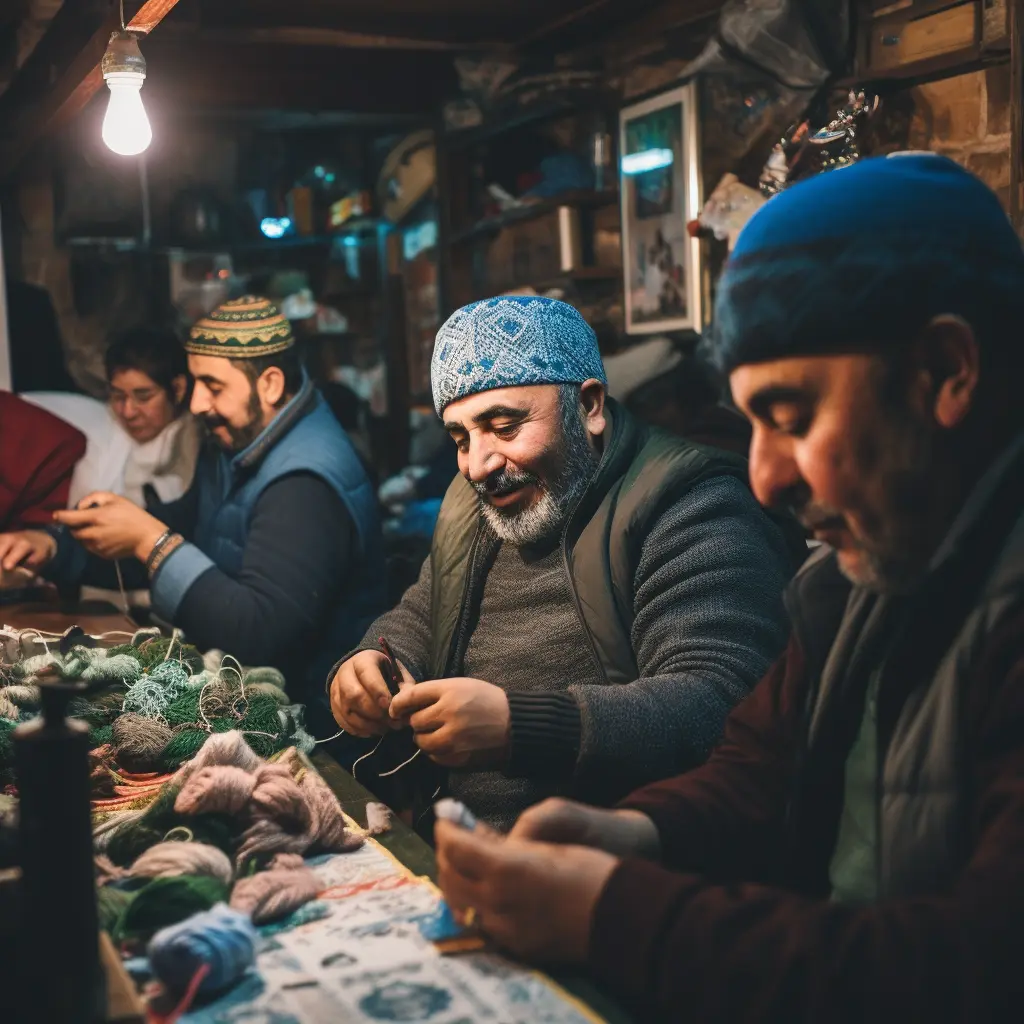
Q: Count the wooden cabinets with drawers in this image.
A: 1